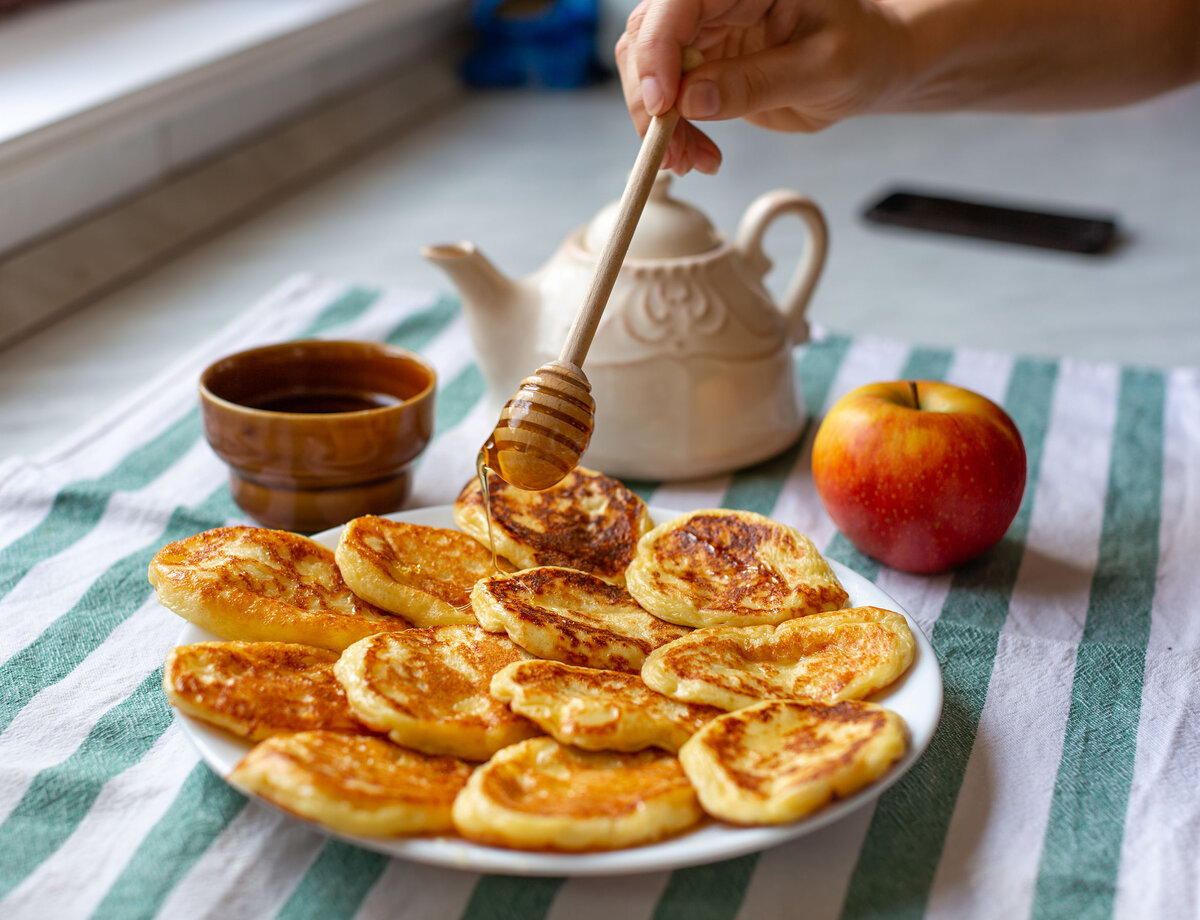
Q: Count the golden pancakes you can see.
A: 12